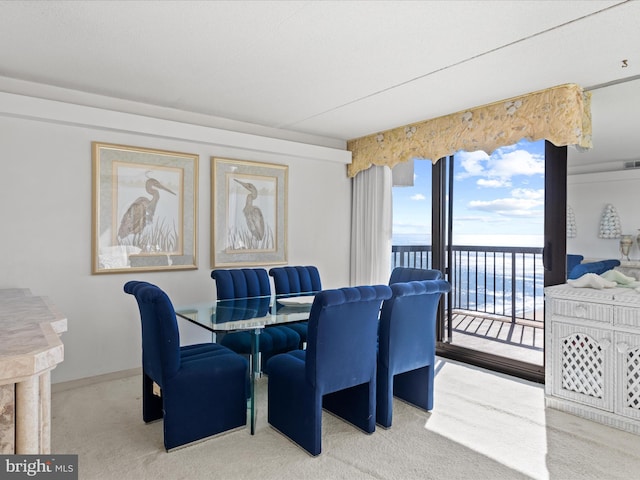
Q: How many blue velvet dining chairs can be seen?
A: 6